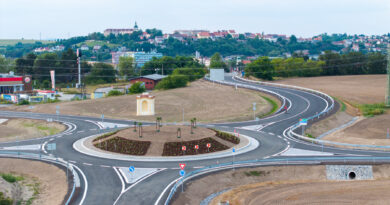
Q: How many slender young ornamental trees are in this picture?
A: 7